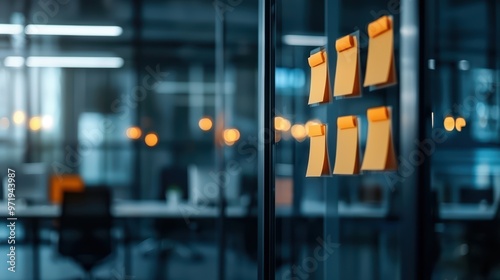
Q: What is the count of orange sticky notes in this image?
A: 6